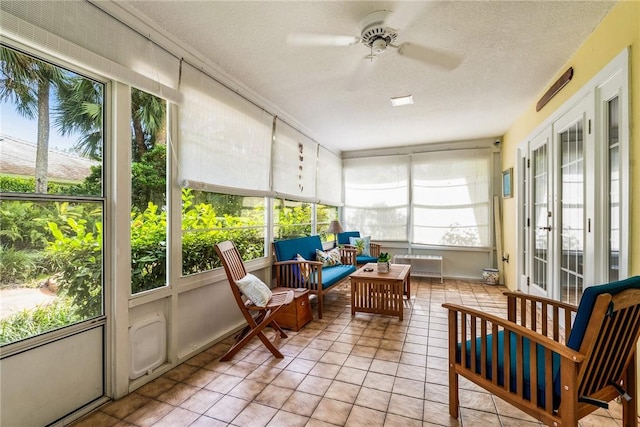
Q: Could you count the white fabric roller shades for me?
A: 6